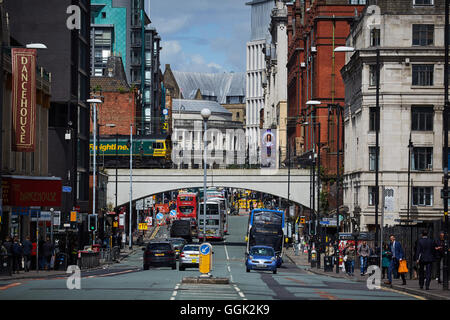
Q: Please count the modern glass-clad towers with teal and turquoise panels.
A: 1